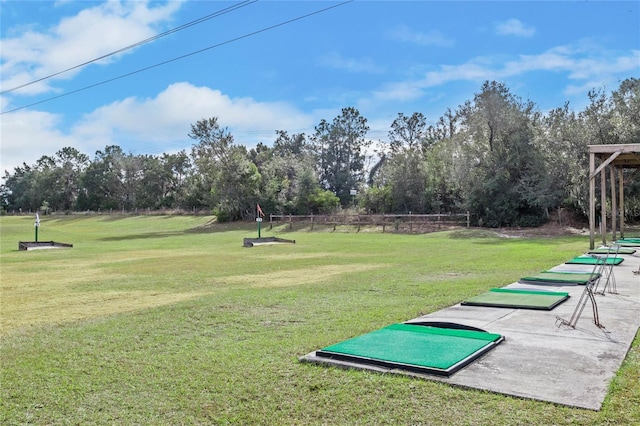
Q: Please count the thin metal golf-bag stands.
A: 2